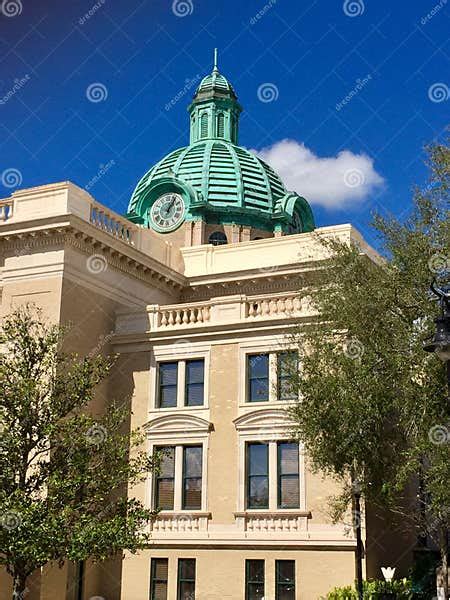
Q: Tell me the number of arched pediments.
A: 2